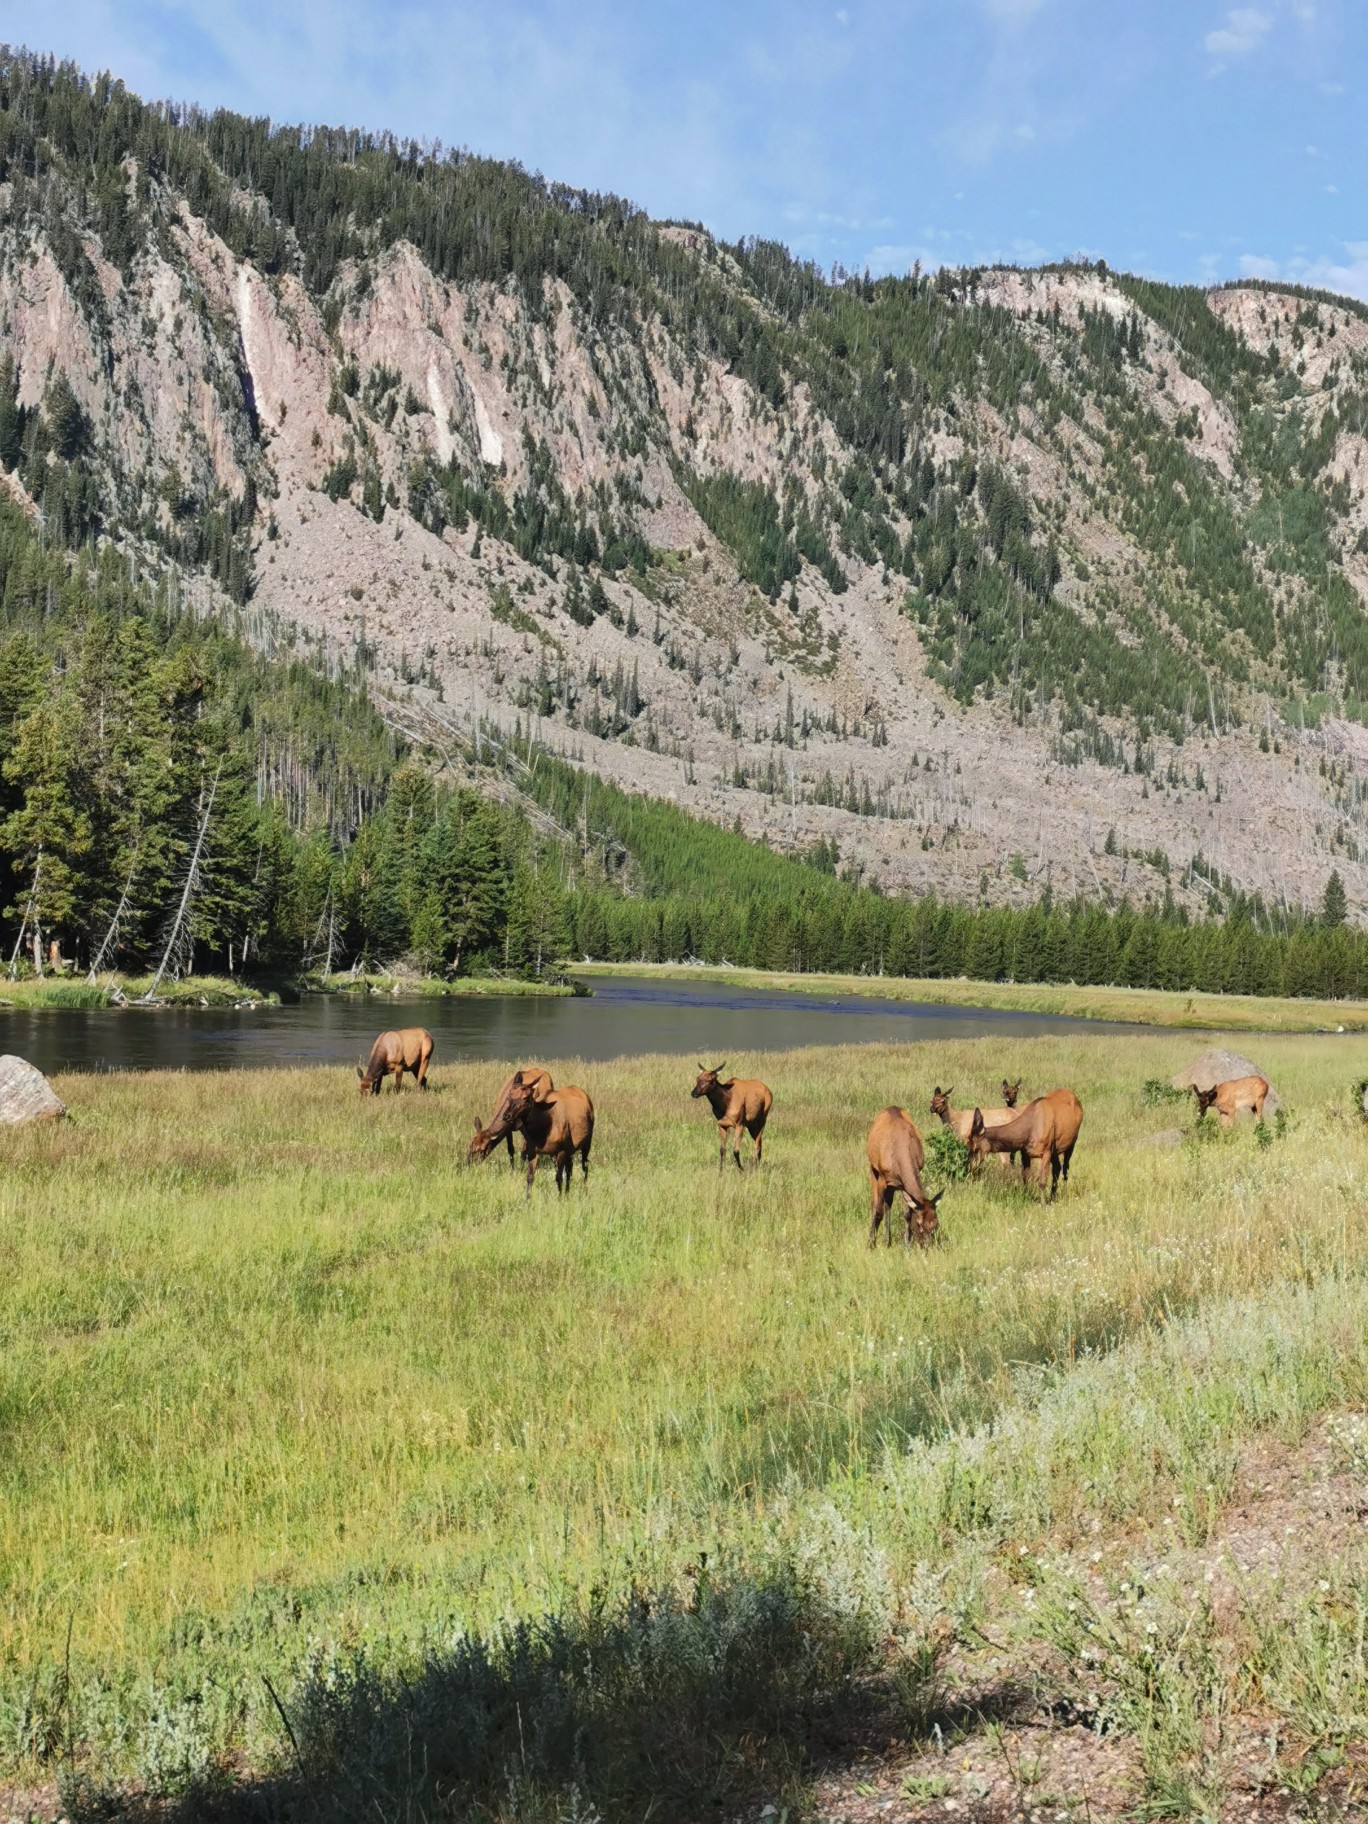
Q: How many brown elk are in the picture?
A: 9